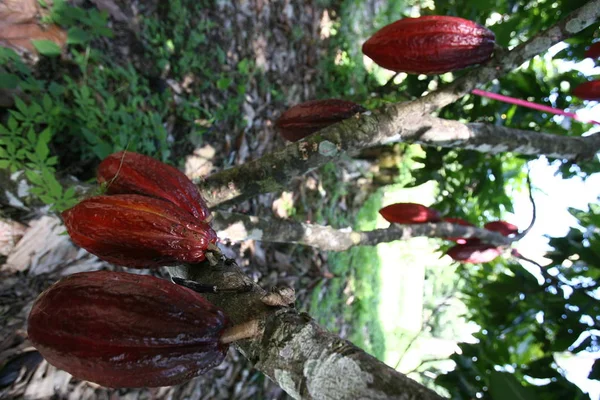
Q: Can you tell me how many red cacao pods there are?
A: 11